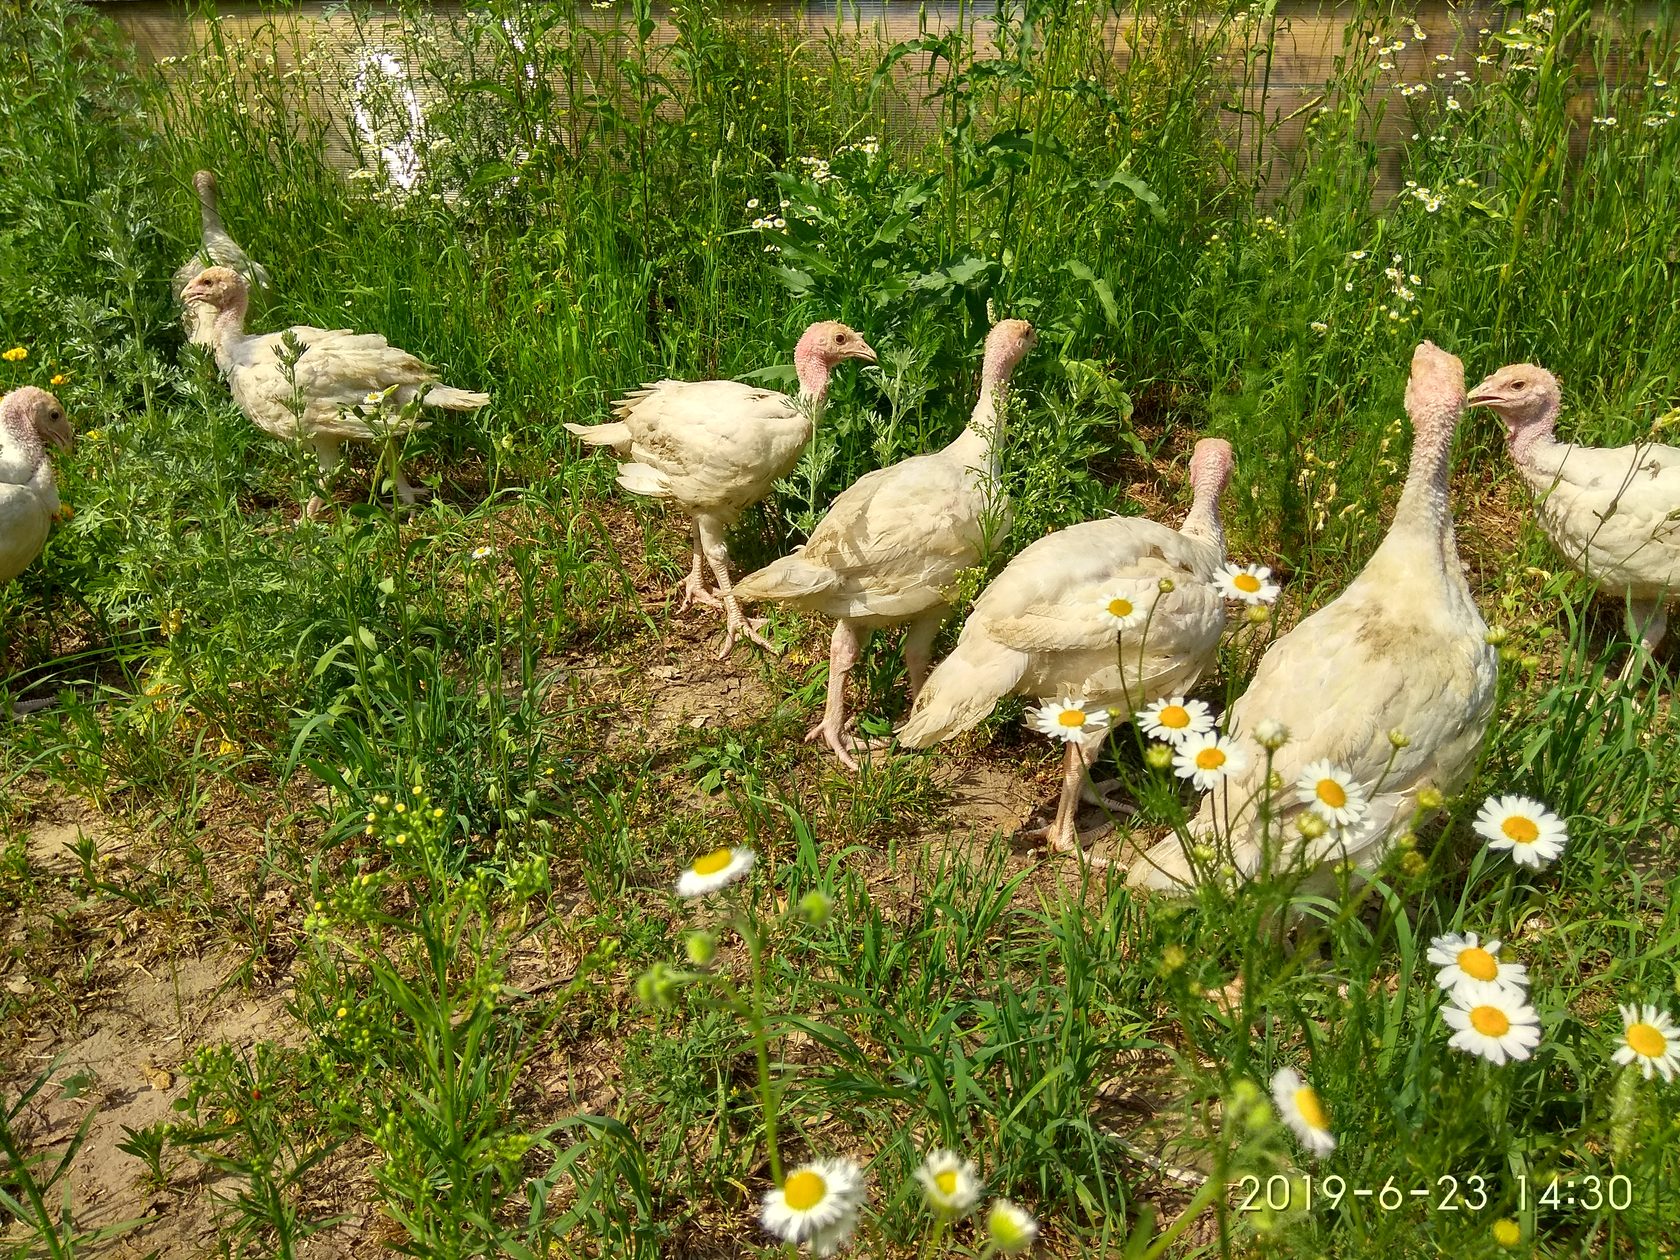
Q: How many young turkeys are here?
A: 8